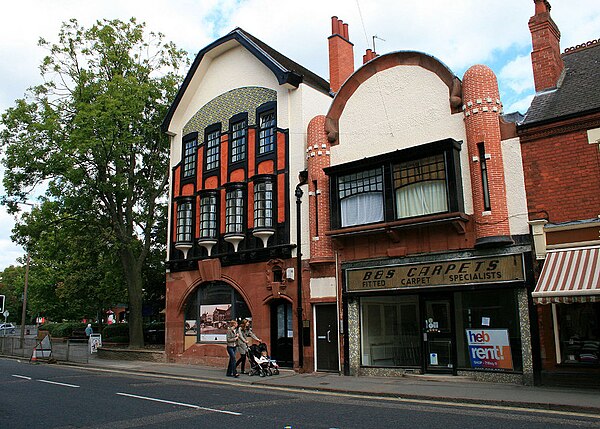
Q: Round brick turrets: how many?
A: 2